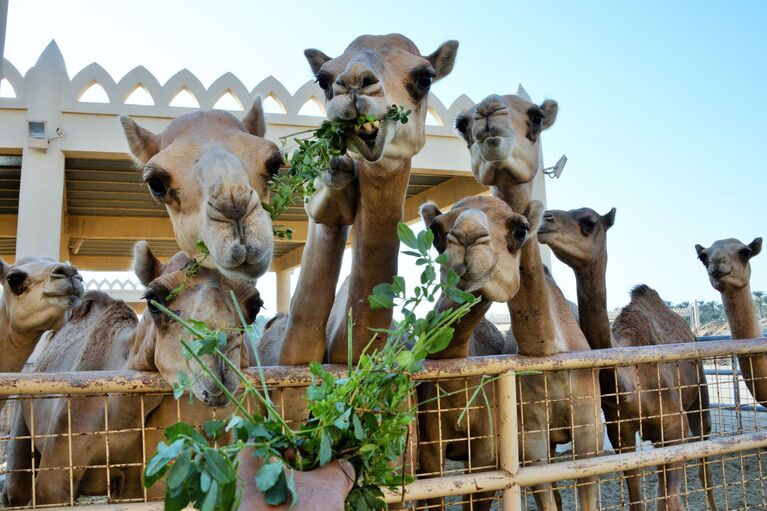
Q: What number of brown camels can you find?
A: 9